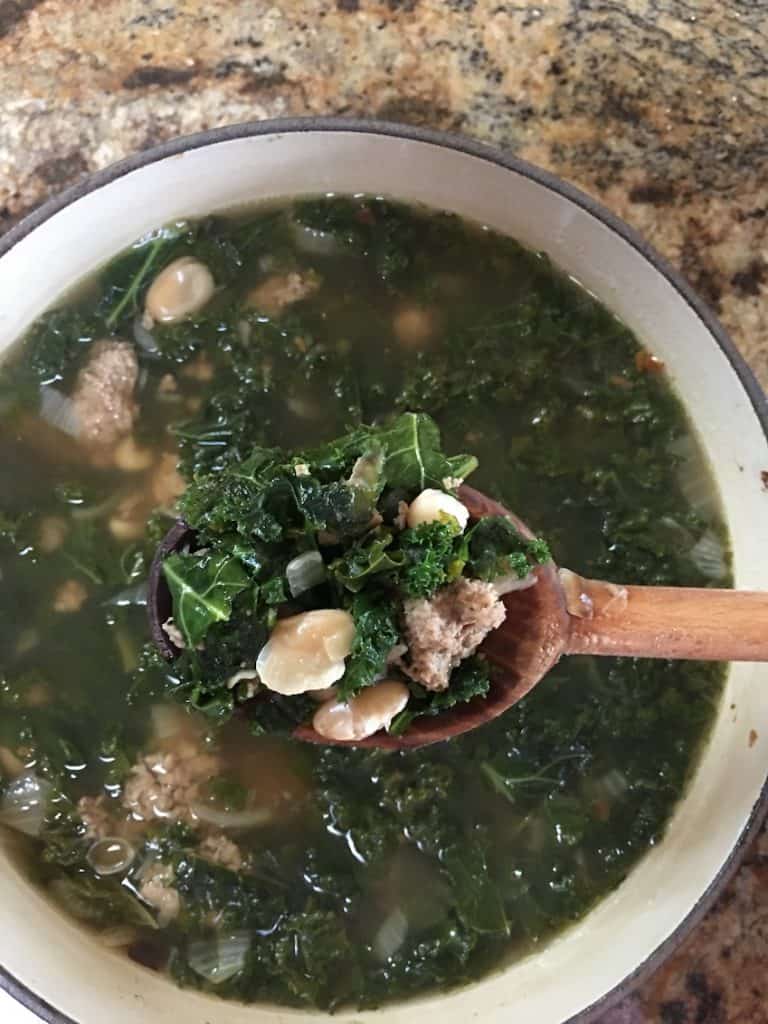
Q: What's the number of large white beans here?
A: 4